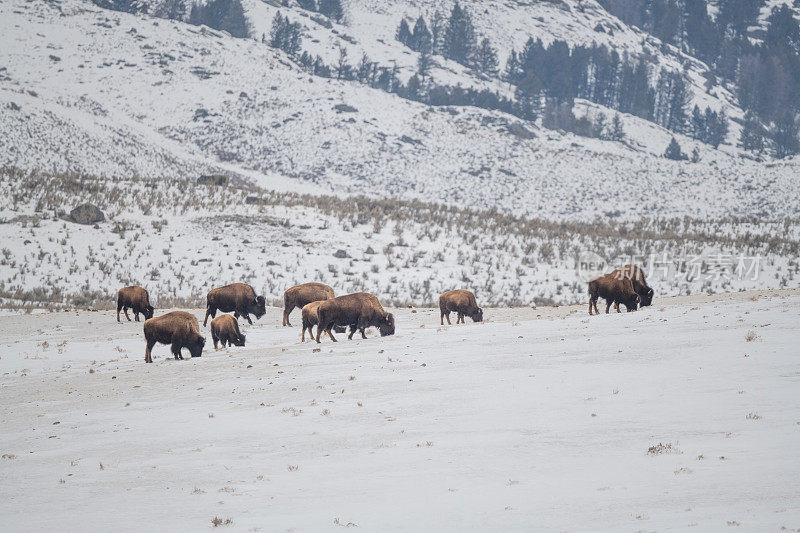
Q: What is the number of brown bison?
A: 10